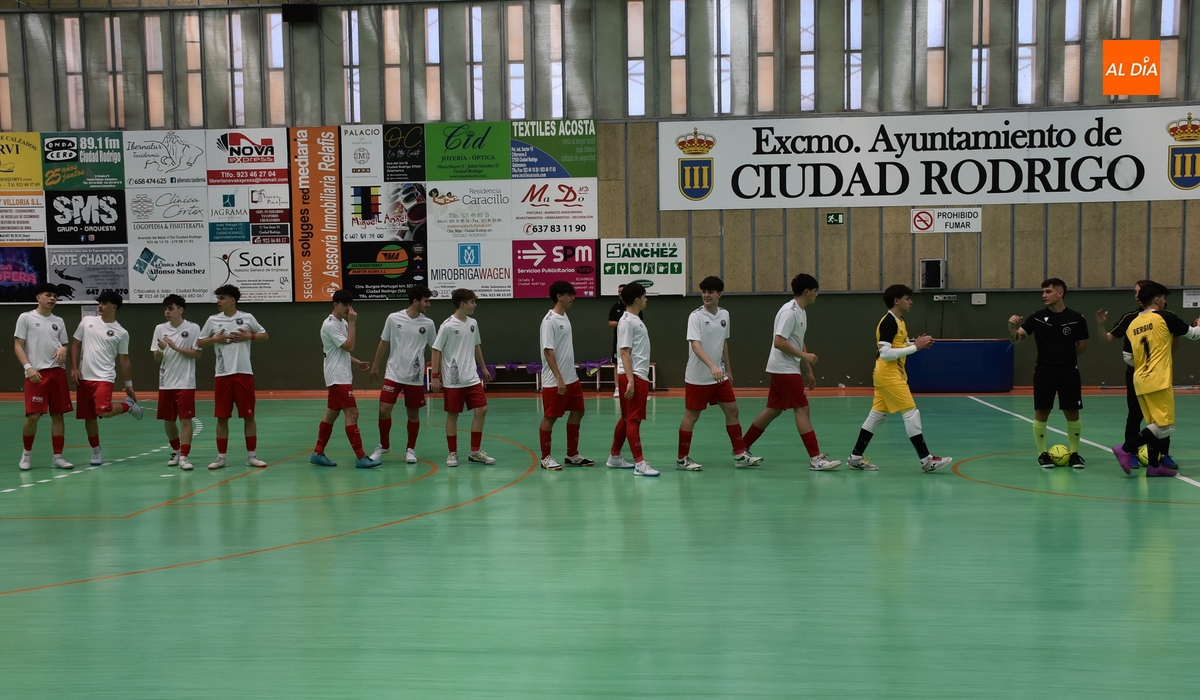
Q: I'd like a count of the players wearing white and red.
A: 11